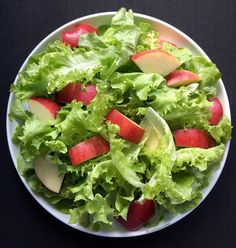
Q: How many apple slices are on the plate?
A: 12